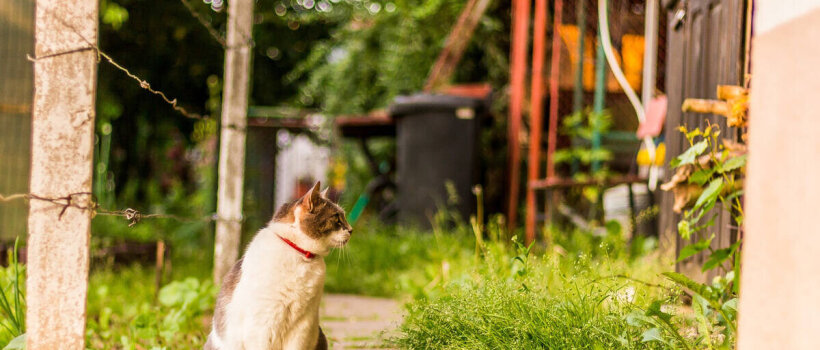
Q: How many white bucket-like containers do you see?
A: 1